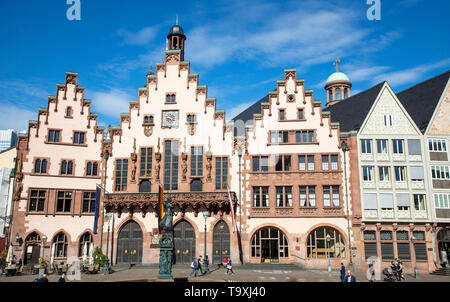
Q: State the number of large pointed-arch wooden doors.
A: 3